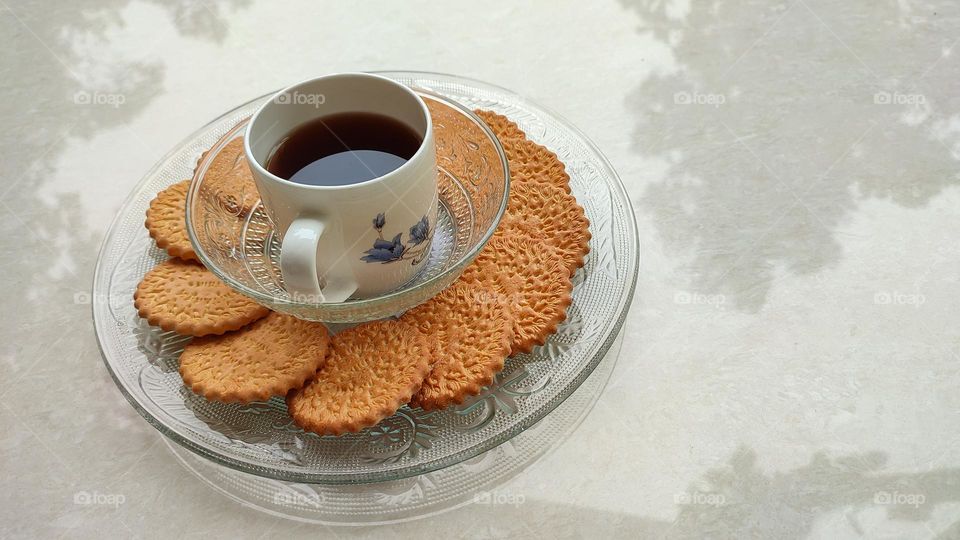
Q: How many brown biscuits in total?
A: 10